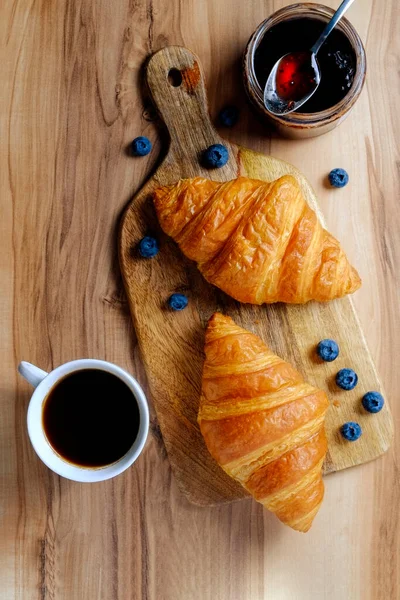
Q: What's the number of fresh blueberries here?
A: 10